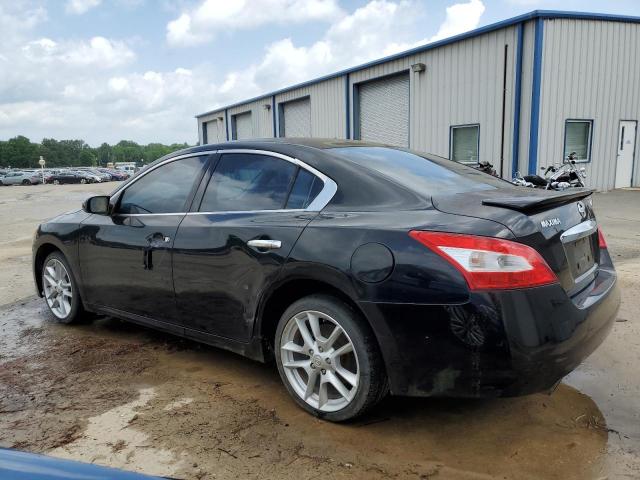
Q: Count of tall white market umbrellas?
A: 0